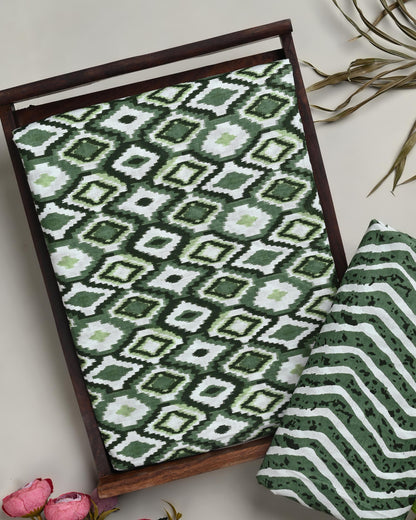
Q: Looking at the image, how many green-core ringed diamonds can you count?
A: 11